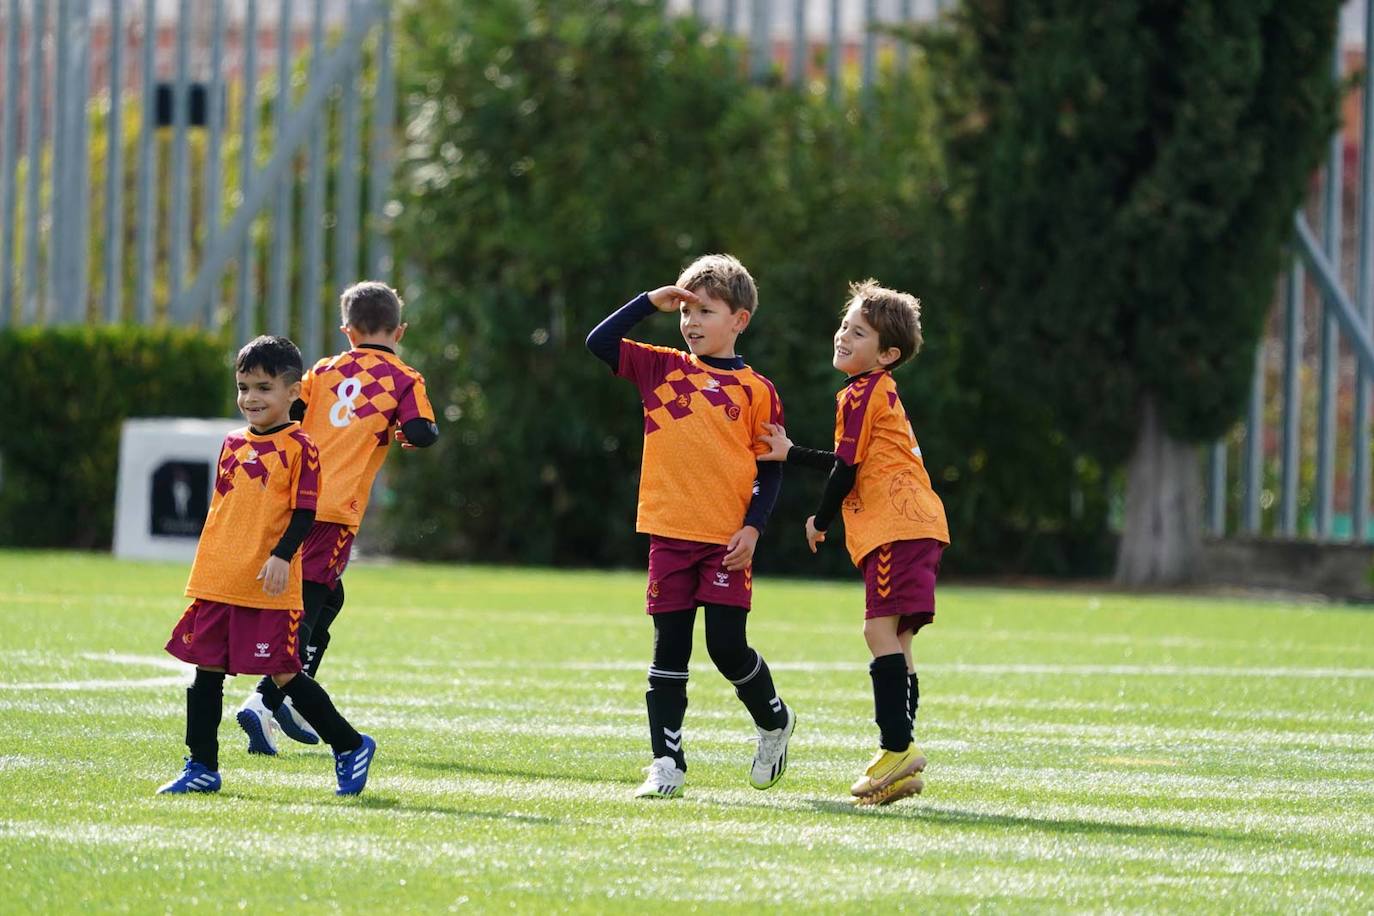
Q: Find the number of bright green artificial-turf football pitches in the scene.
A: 1